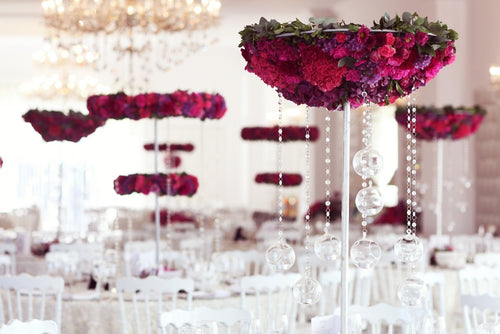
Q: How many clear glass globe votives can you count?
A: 8